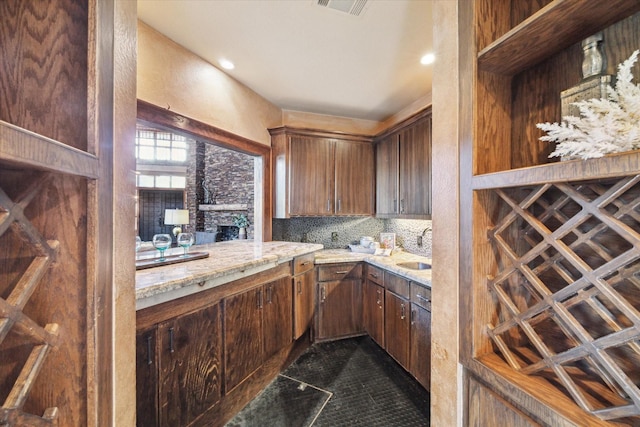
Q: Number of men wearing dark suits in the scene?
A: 0